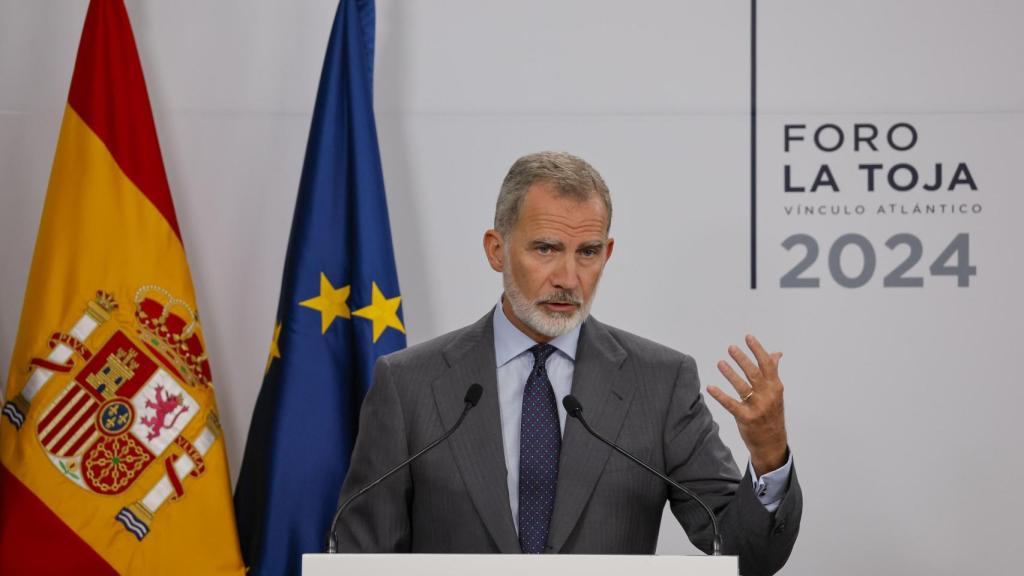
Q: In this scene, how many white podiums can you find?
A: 1